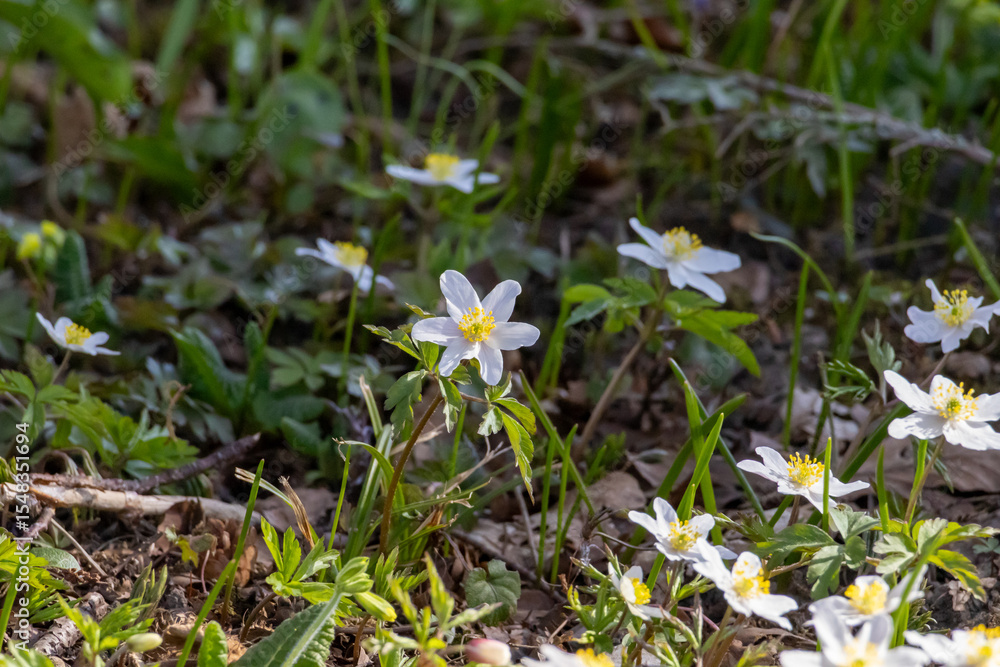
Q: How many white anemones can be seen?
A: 15